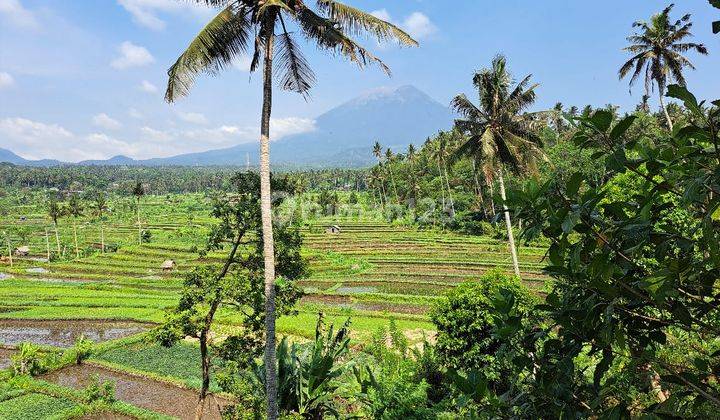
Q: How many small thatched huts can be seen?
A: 3